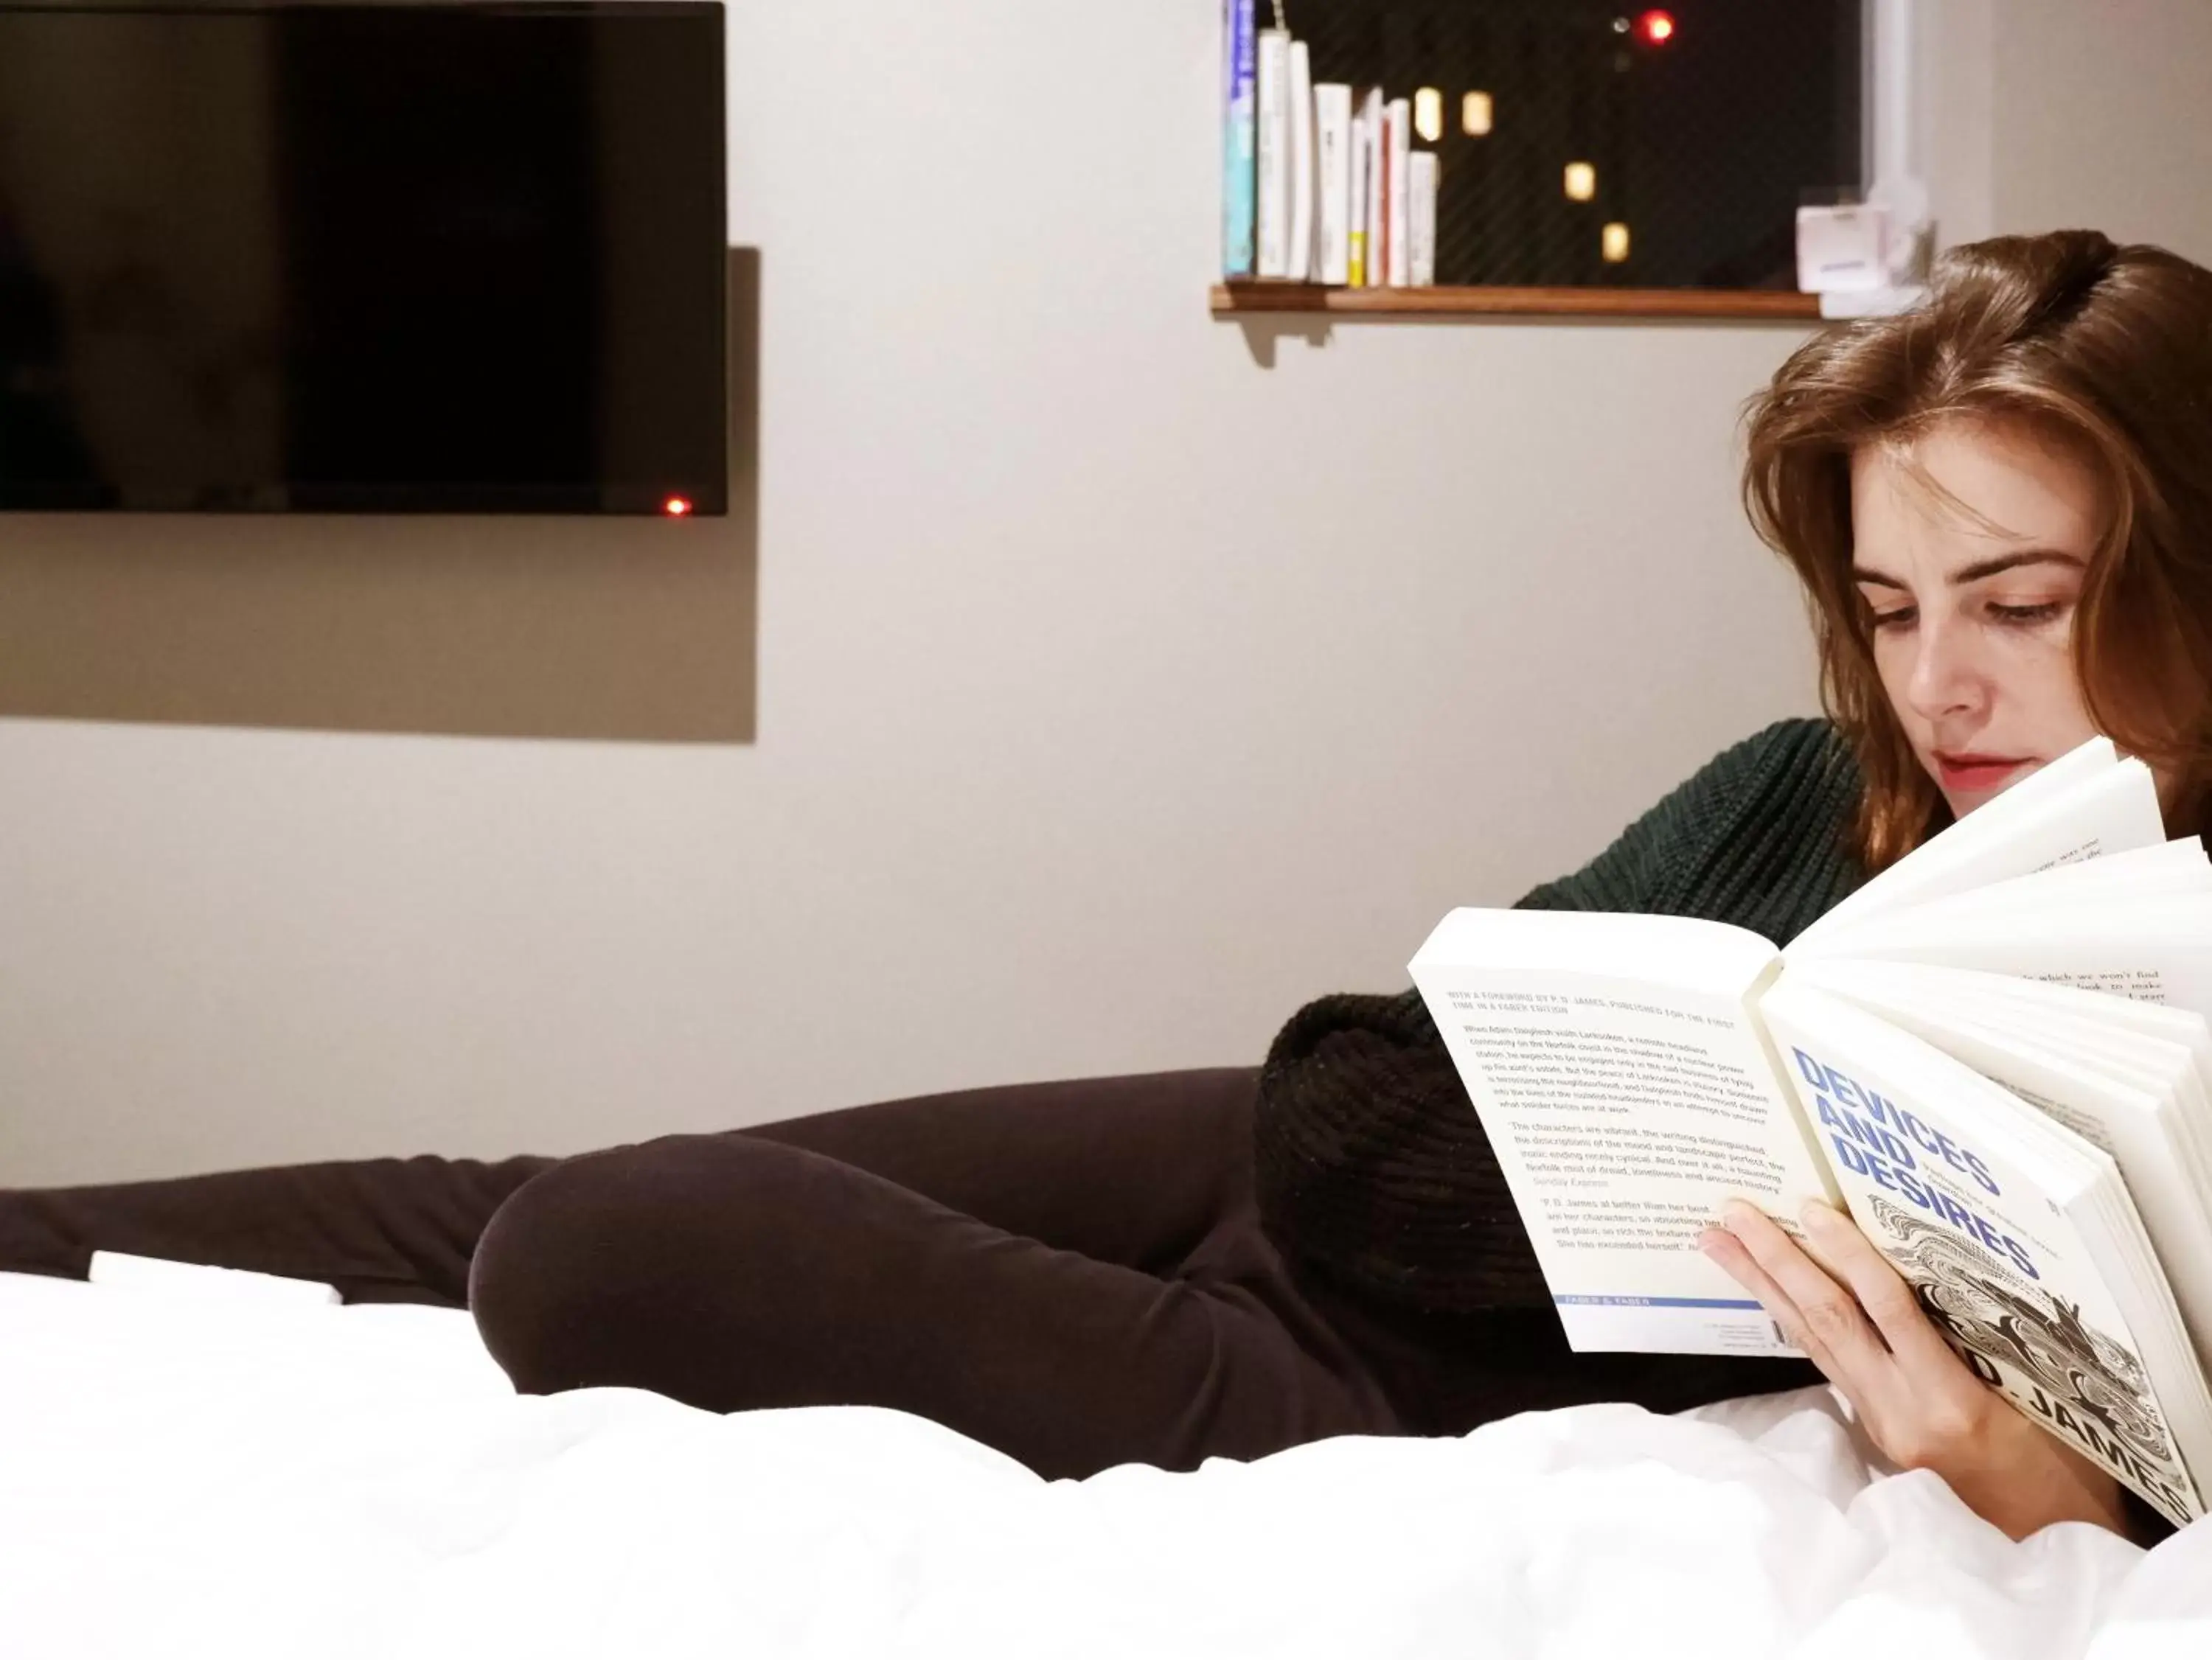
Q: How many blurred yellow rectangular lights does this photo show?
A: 4